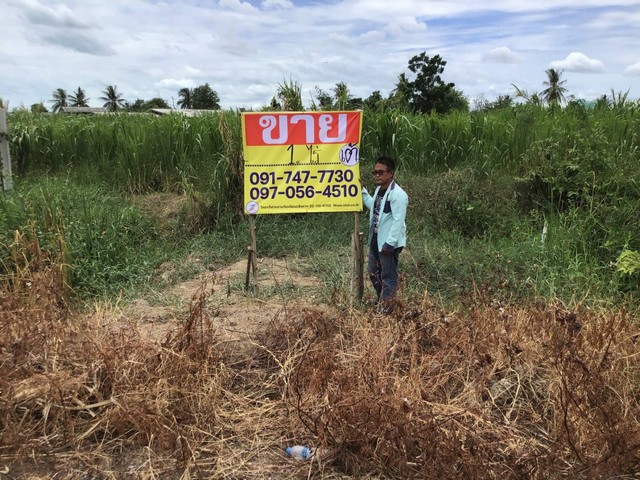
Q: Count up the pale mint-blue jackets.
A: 1